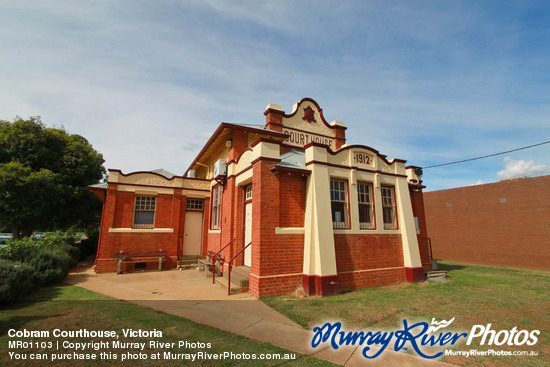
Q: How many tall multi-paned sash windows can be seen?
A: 5